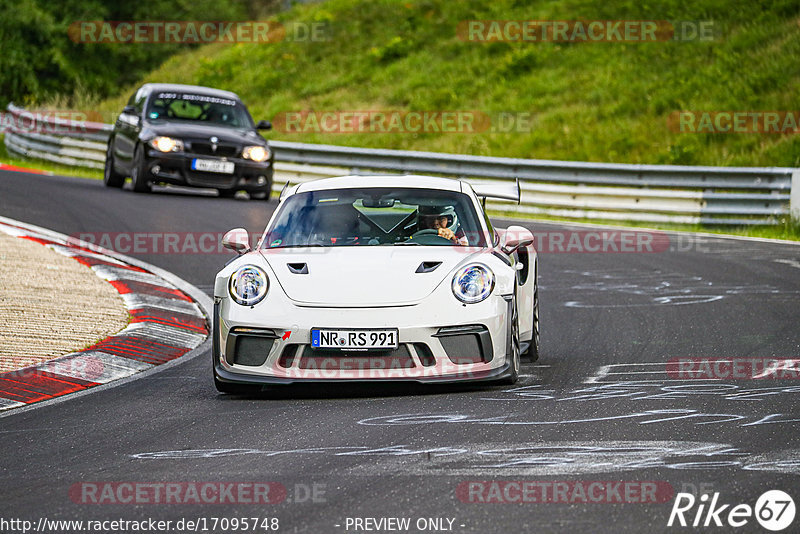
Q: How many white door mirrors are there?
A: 2